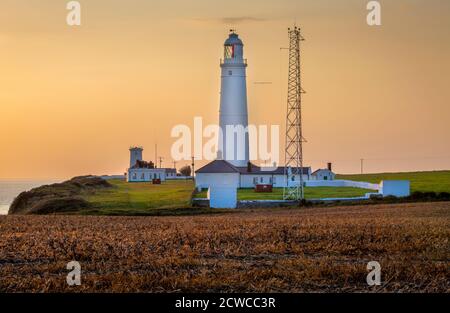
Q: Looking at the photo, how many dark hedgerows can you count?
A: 1